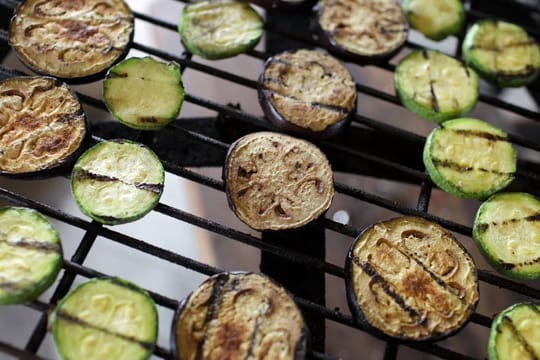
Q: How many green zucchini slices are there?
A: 11